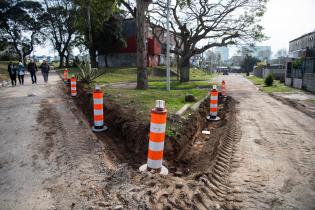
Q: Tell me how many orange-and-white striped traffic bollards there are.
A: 6